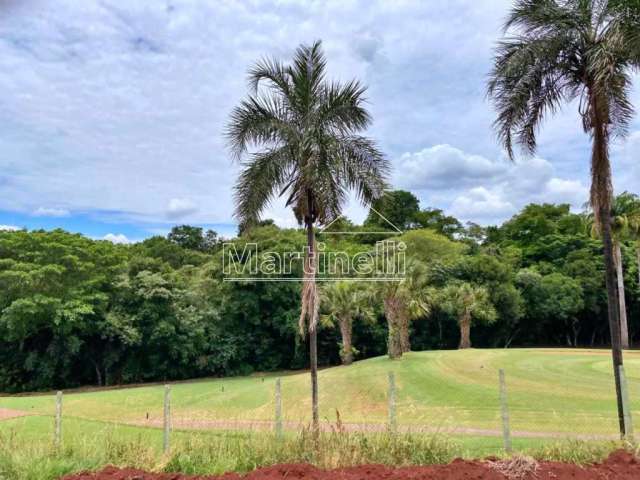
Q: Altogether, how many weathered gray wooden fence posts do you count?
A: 6